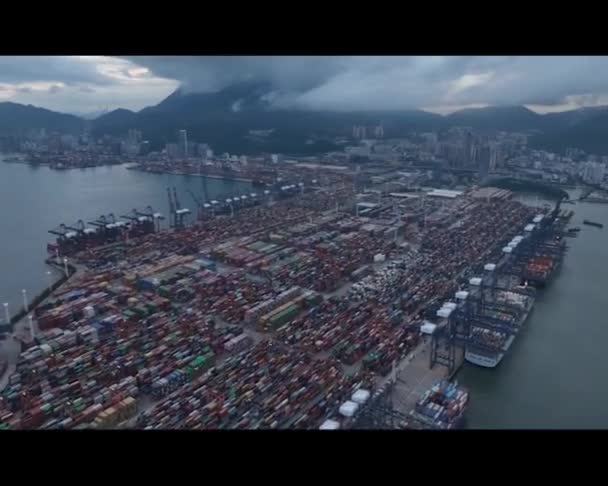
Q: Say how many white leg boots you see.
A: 0